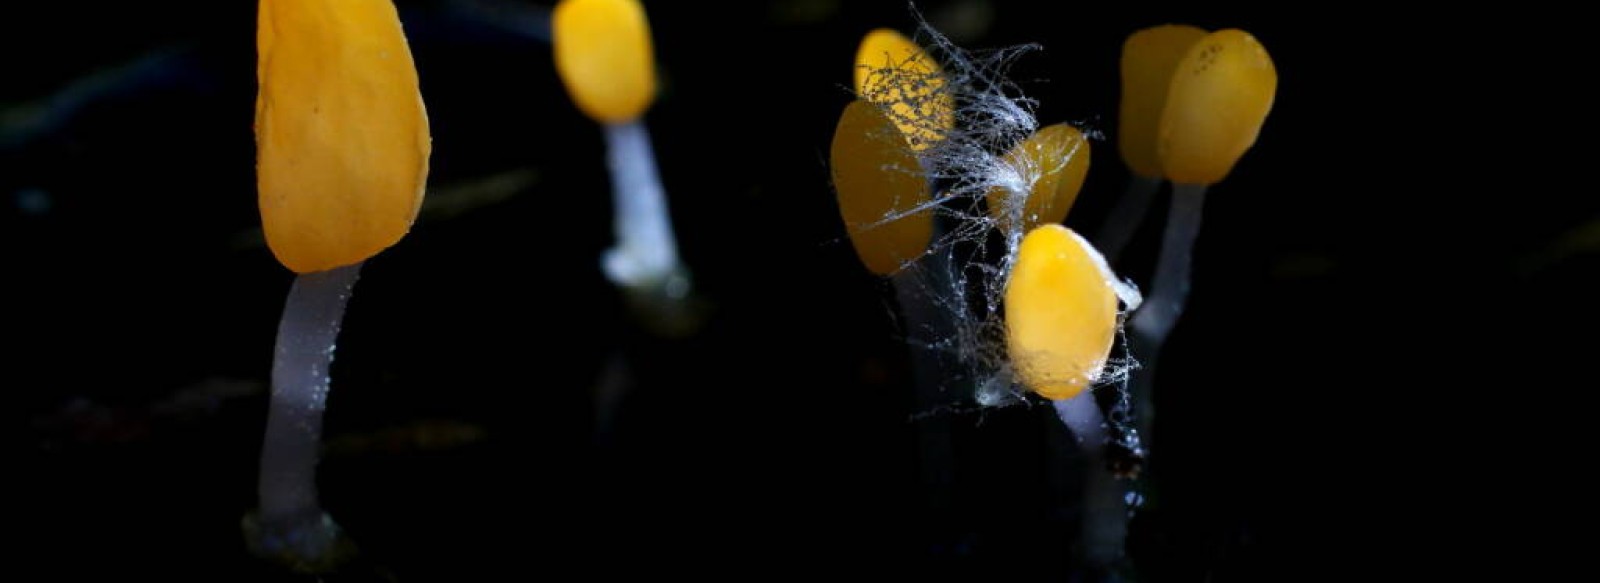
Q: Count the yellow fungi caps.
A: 8